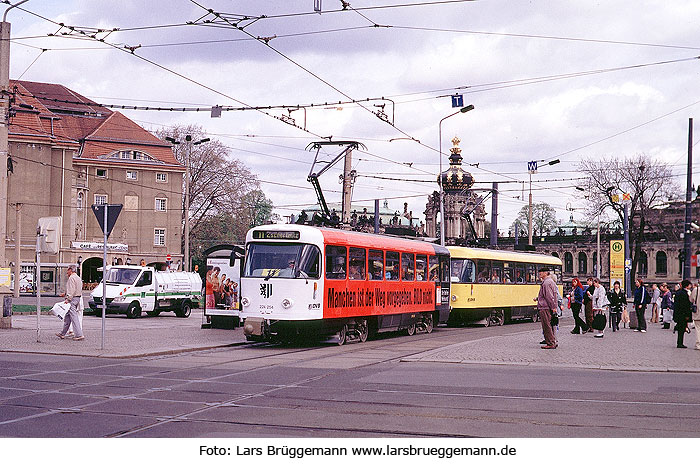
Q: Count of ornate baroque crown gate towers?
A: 1